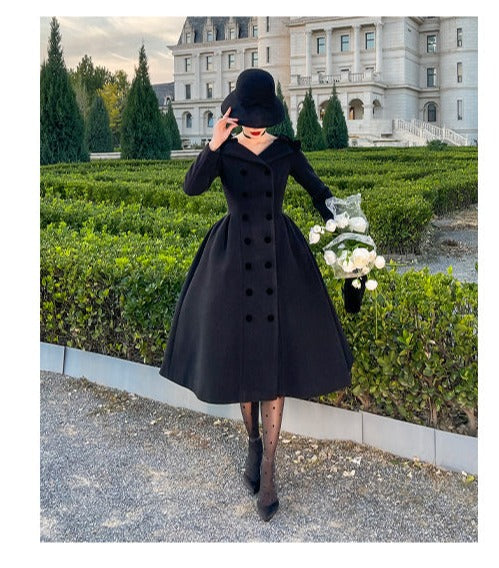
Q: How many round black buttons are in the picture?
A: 14